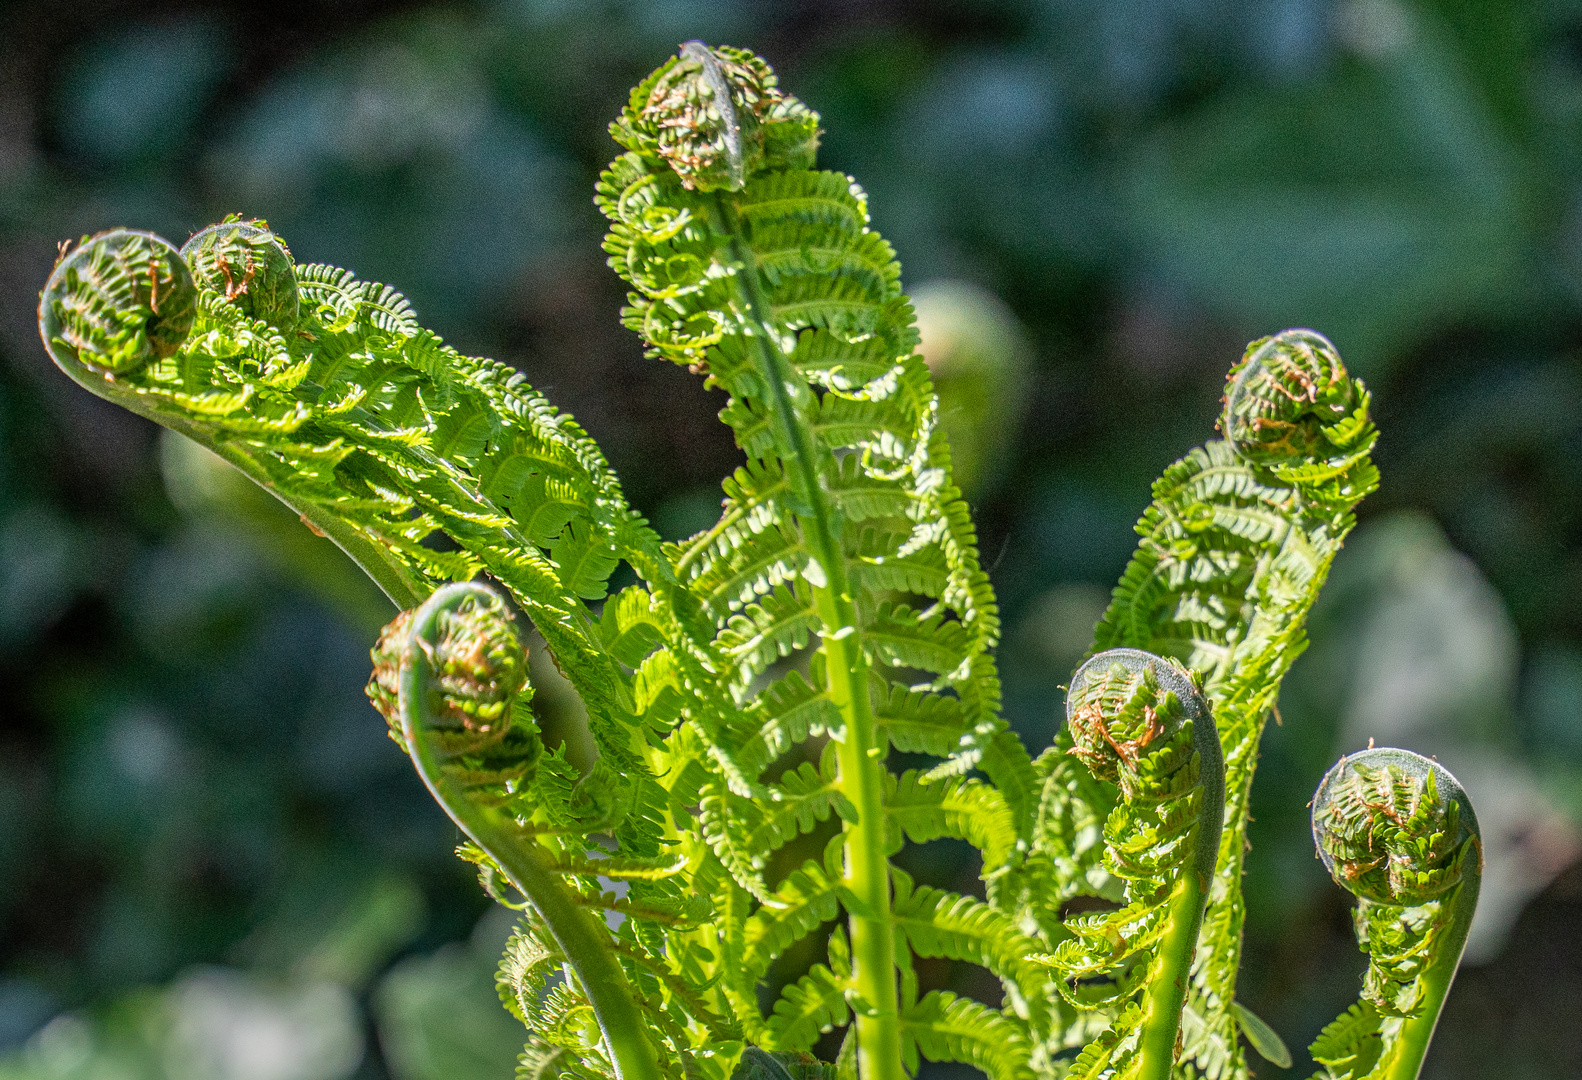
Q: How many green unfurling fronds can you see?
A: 7